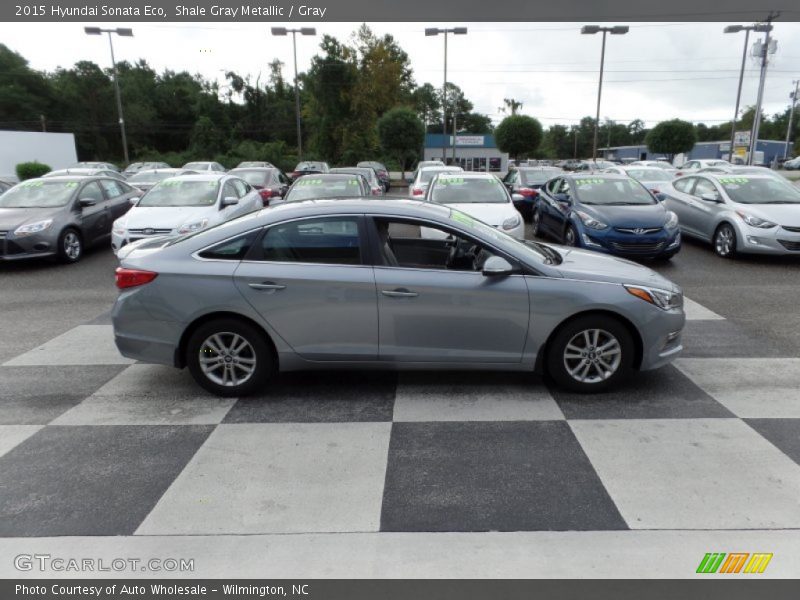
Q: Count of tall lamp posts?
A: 5